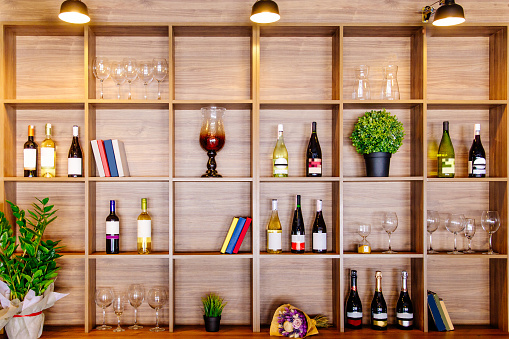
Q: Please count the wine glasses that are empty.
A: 14